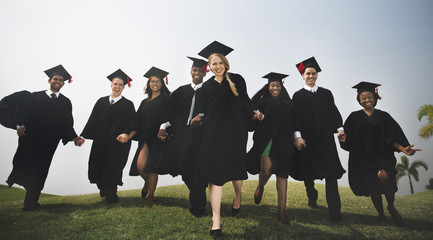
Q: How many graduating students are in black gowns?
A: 8